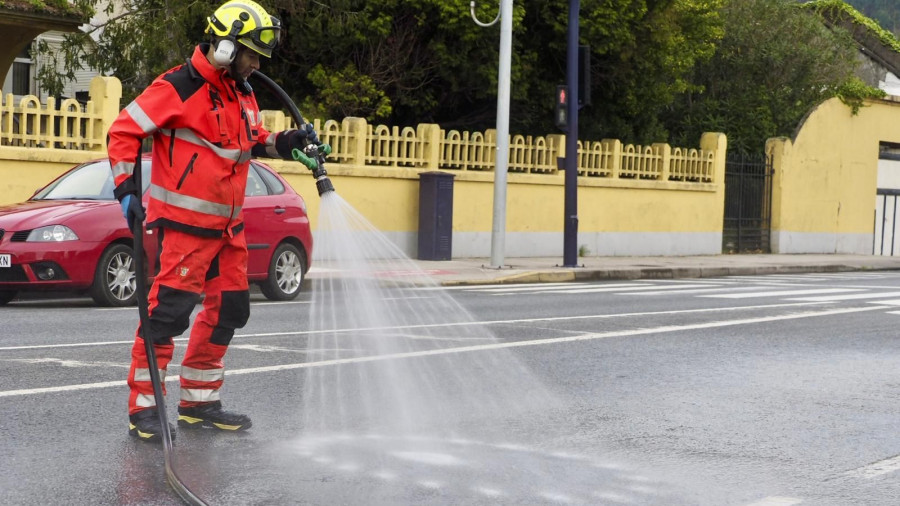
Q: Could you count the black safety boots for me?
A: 2